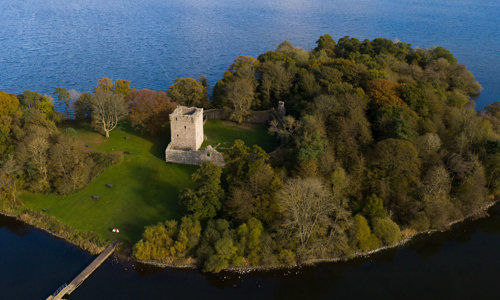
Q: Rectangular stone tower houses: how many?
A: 1